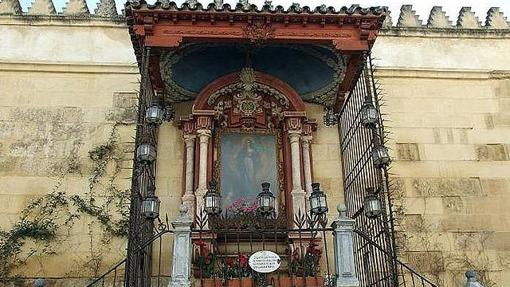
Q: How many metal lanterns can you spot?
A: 9